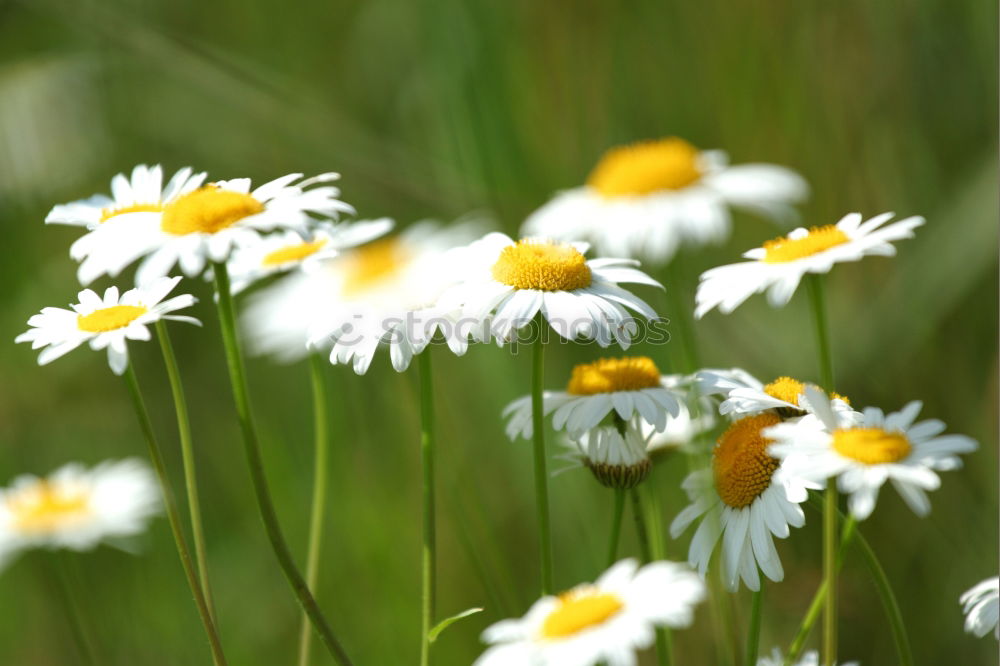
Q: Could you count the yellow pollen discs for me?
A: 14